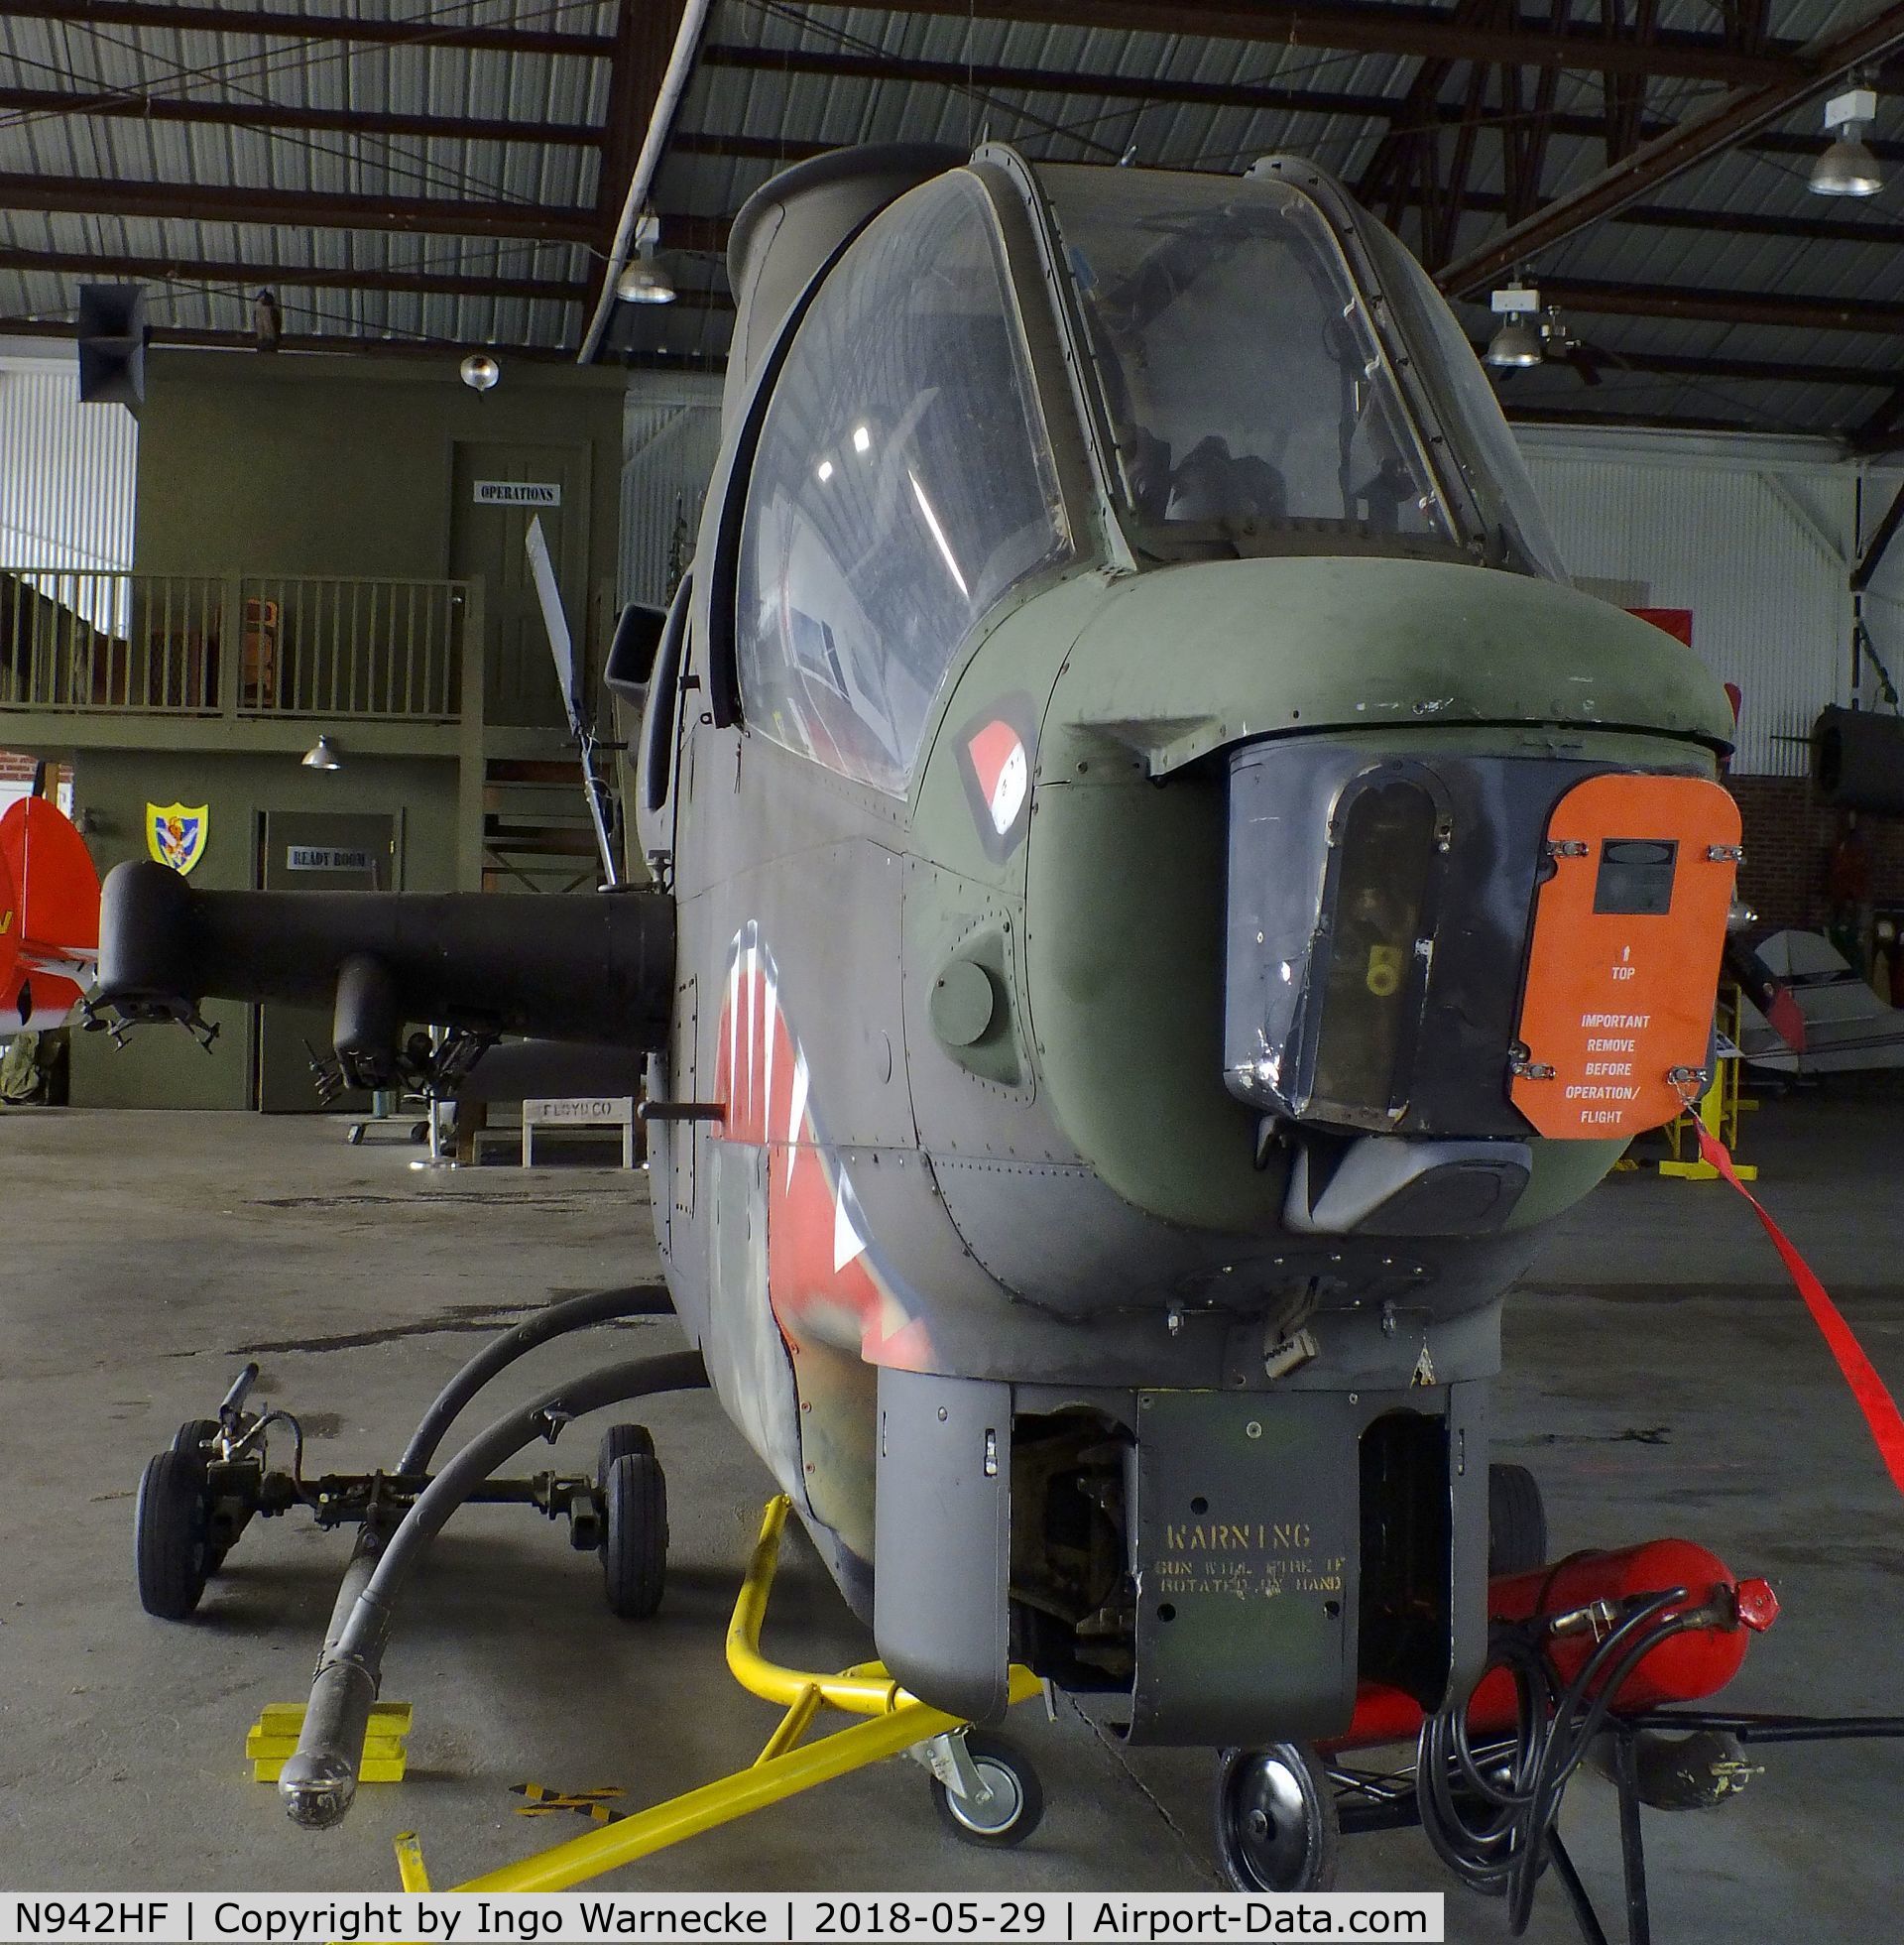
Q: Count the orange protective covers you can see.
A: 1